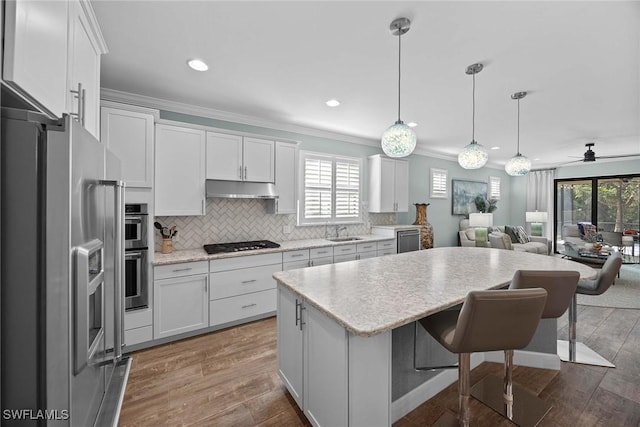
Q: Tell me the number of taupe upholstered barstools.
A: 3